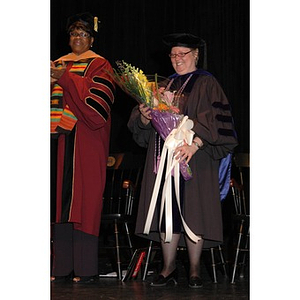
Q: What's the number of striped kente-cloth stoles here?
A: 1